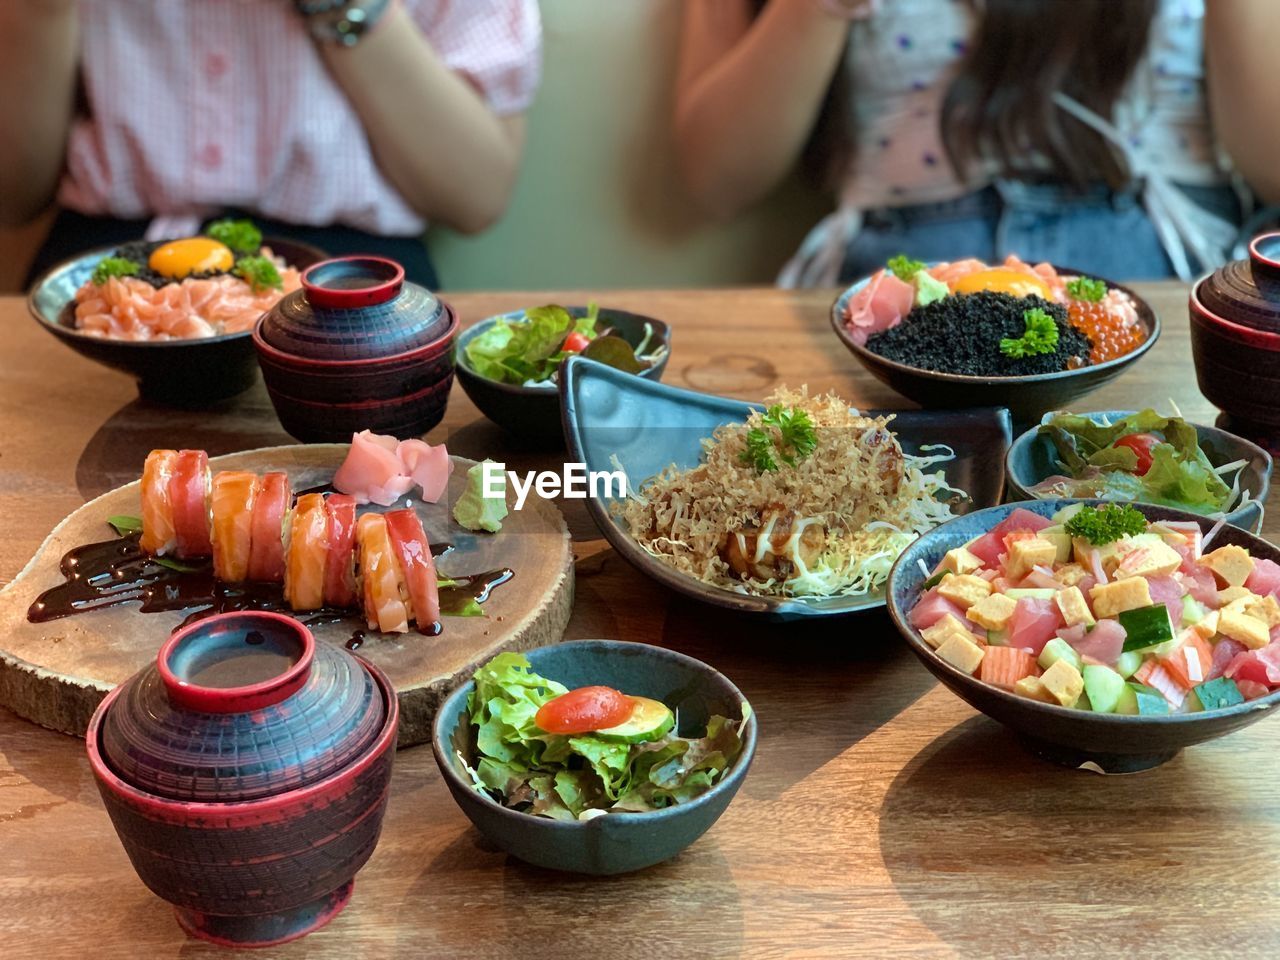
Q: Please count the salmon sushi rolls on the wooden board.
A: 4